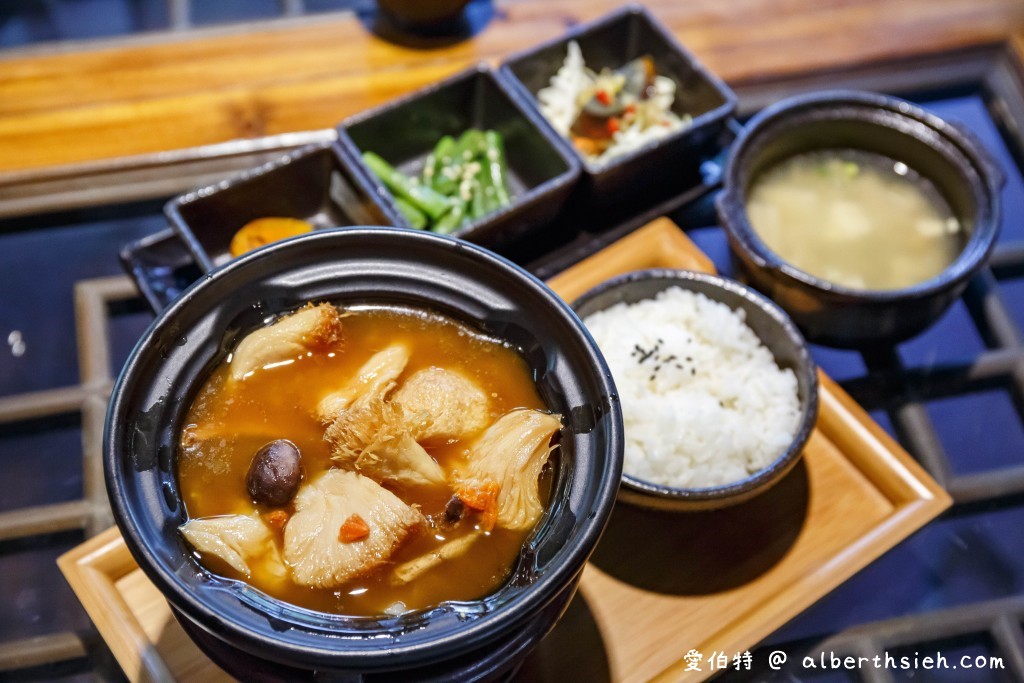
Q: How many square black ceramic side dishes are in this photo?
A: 3